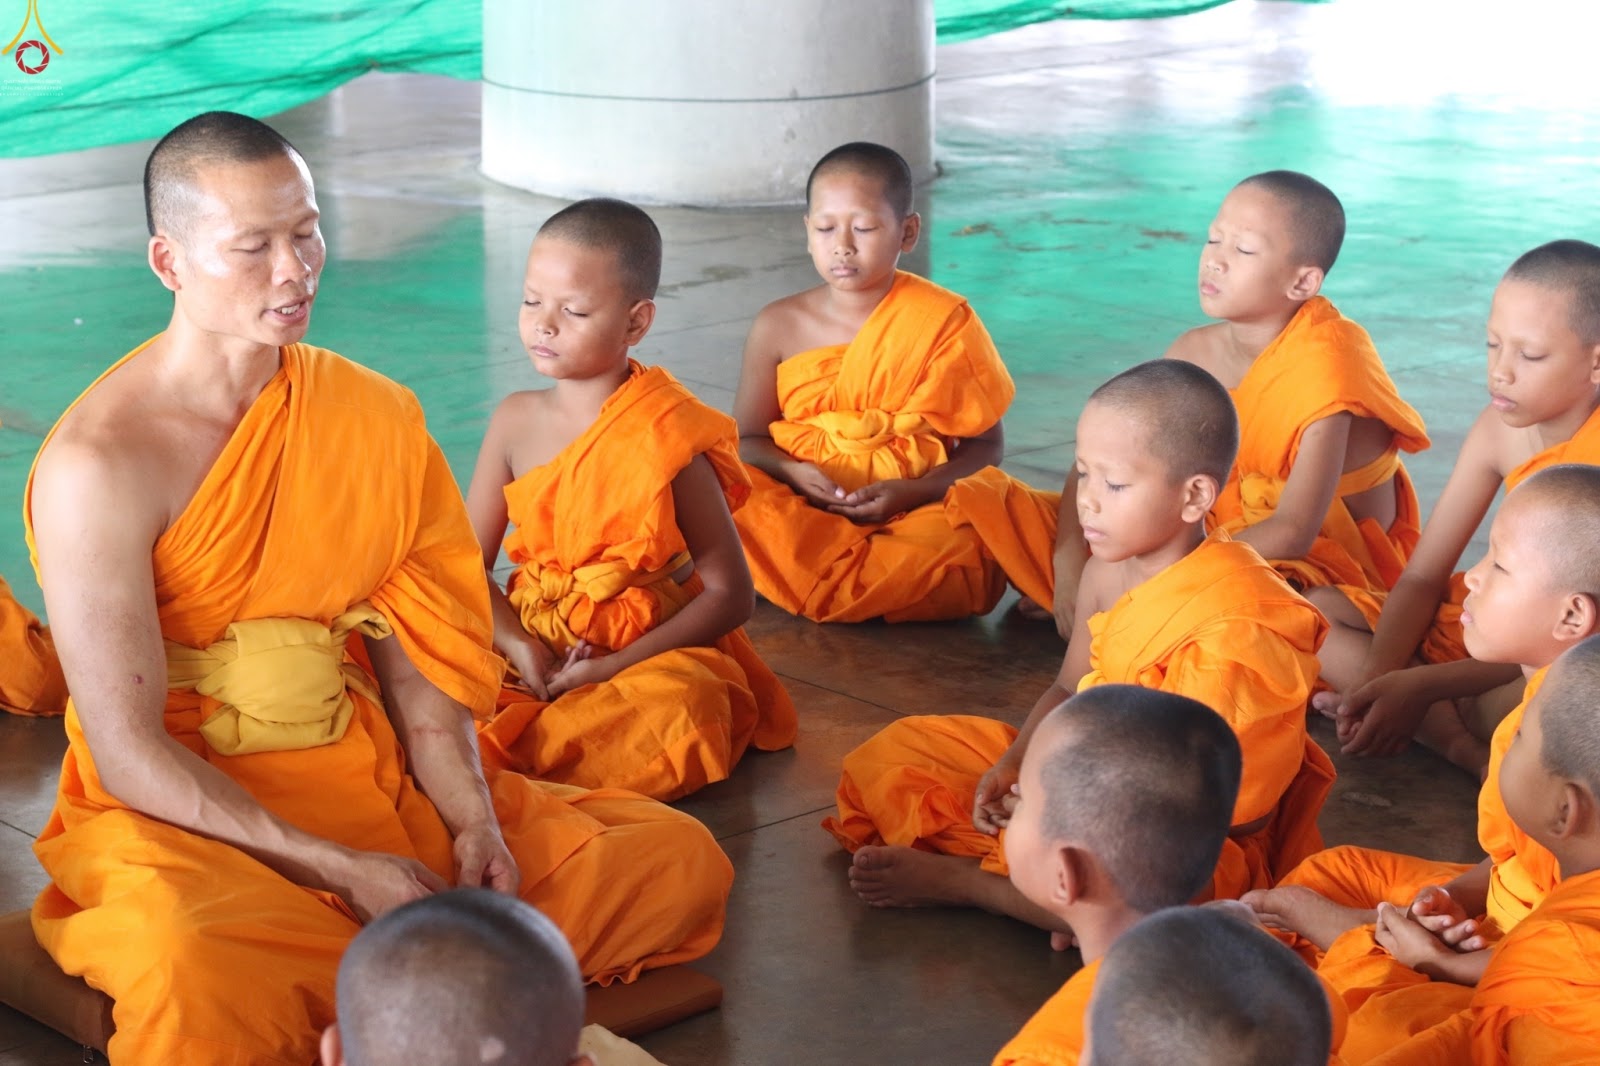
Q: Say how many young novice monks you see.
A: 10